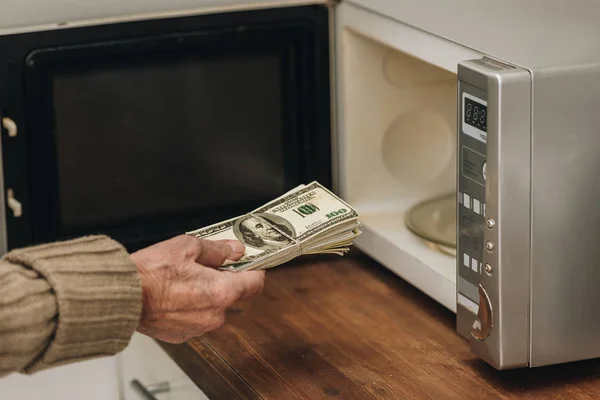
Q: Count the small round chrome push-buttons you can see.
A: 3